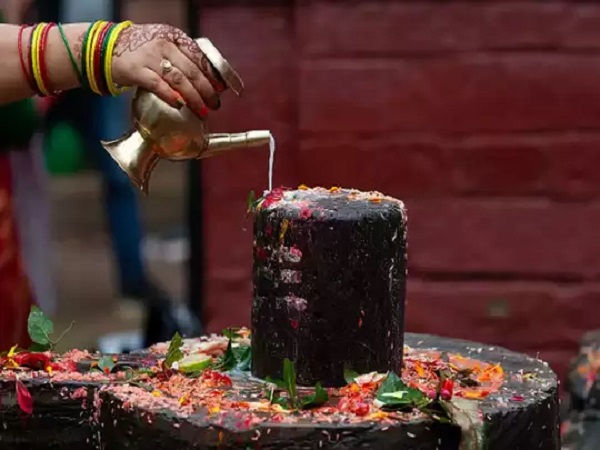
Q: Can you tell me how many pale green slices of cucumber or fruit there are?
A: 1